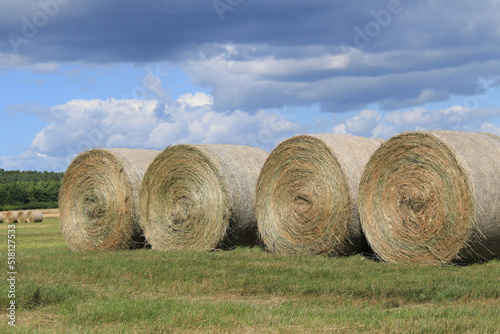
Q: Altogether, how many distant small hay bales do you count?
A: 4